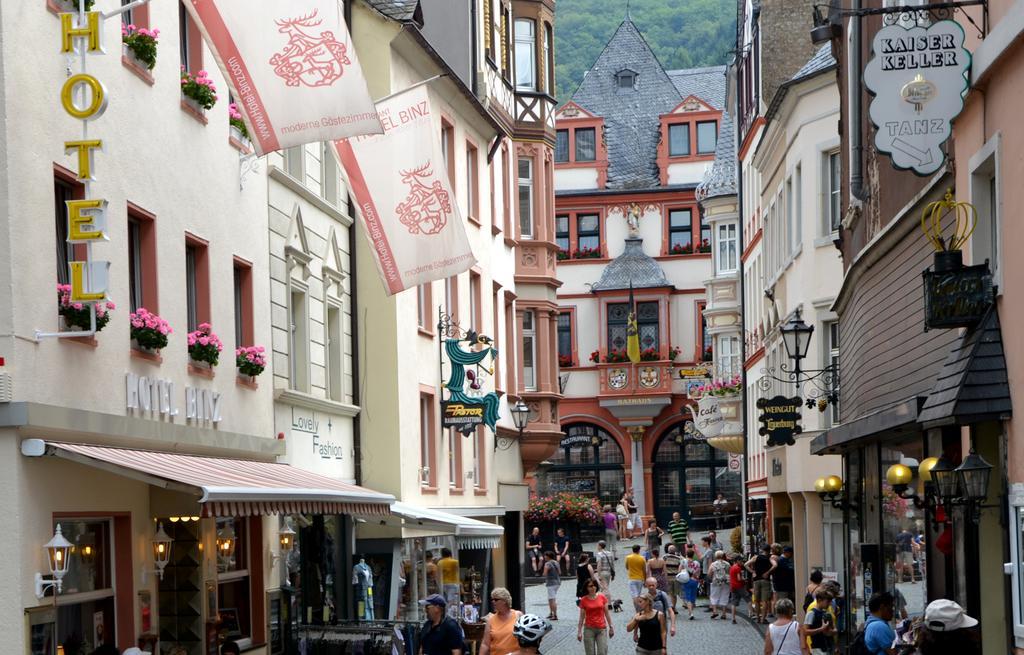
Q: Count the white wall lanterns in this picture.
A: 4